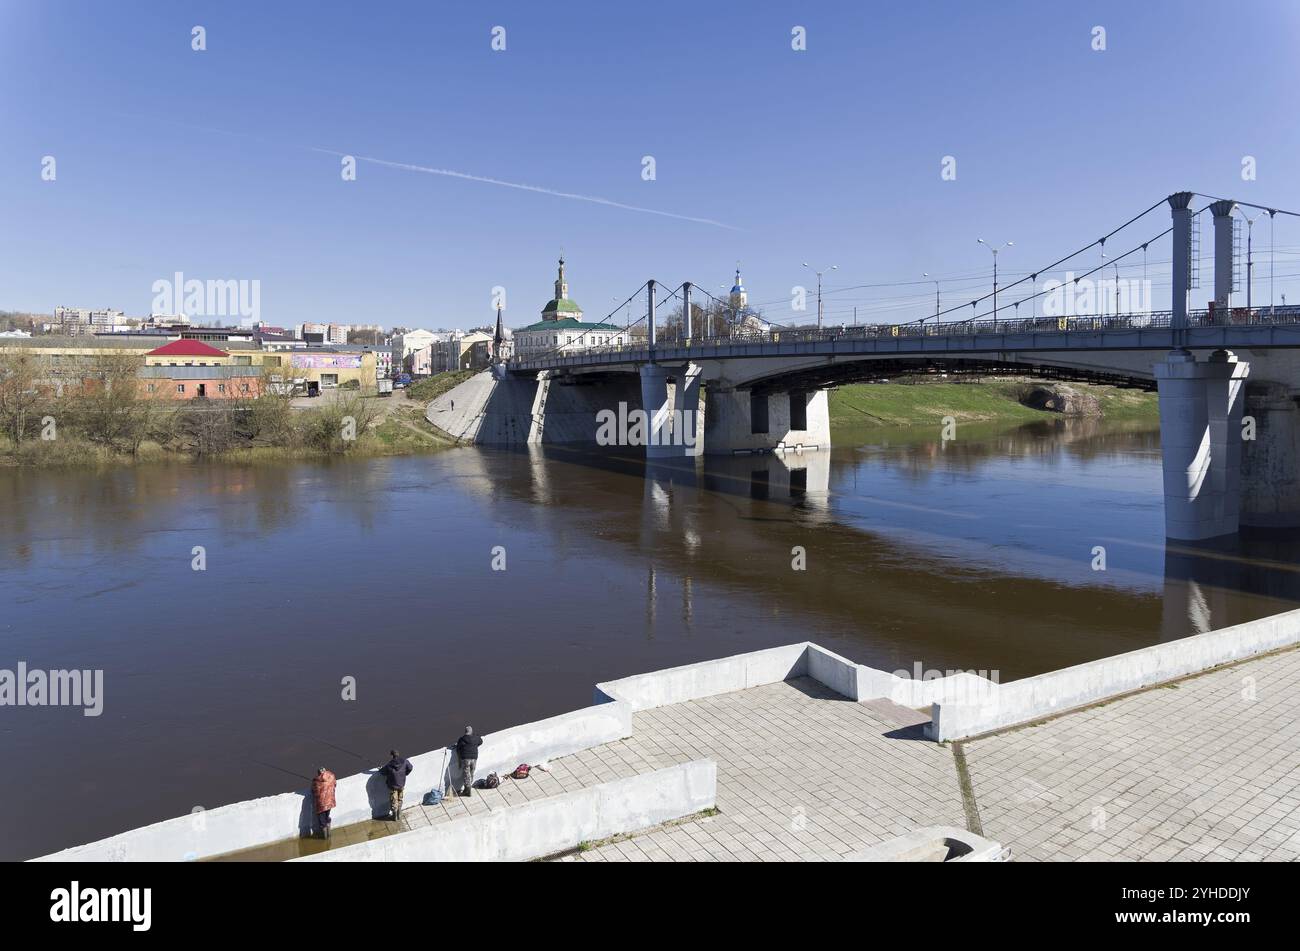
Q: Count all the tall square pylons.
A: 4